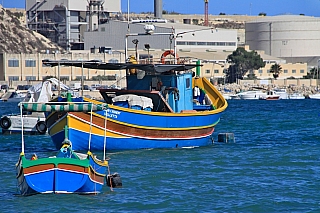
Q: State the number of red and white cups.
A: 0